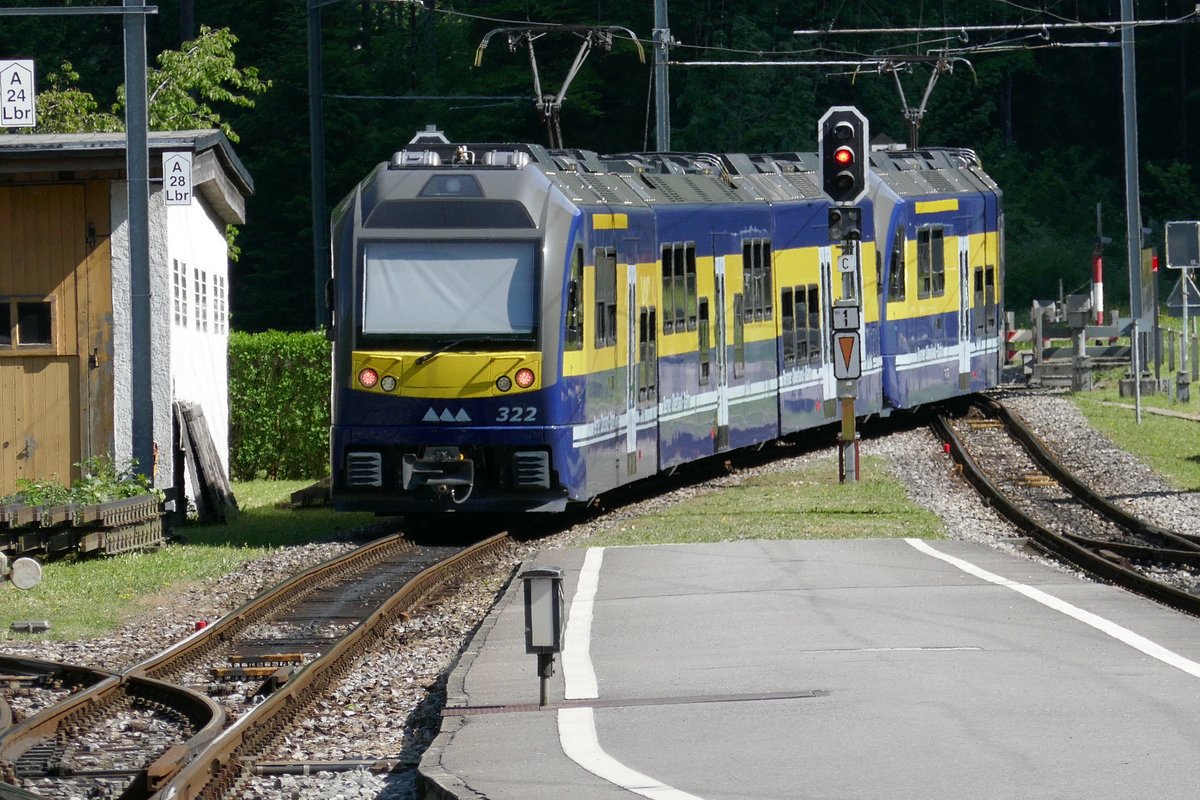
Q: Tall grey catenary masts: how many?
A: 4